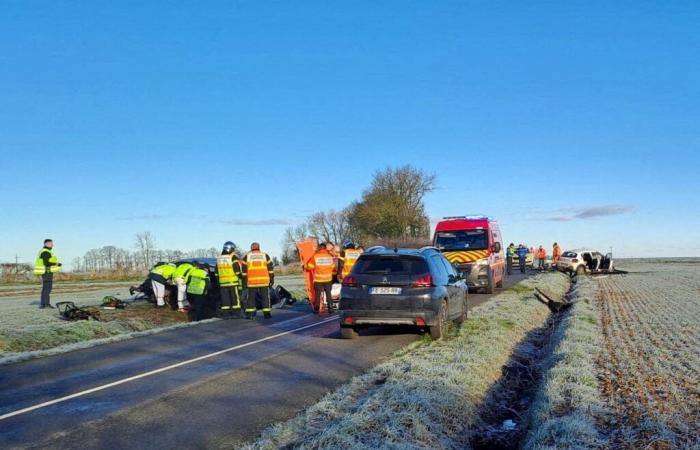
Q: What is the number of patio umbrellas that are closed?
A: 0